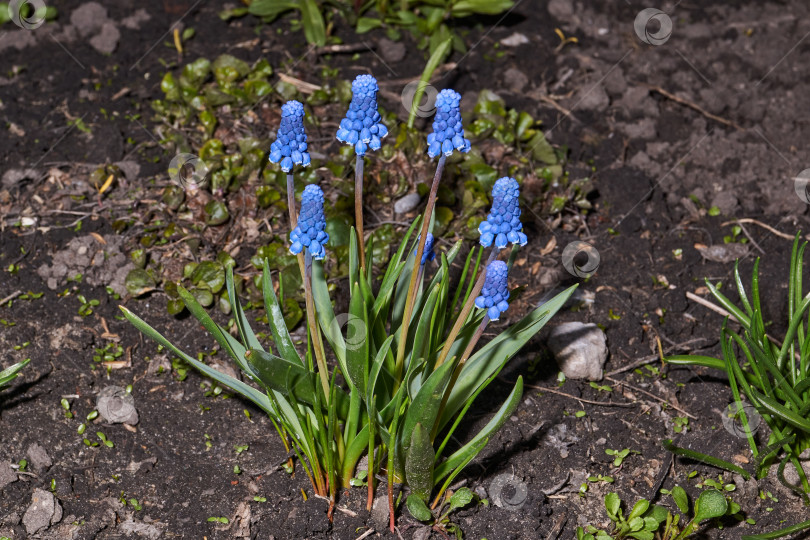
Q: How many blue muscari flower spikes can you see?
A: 7